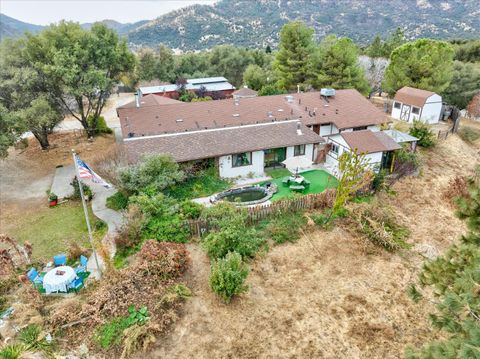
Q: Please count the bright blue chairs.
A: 4